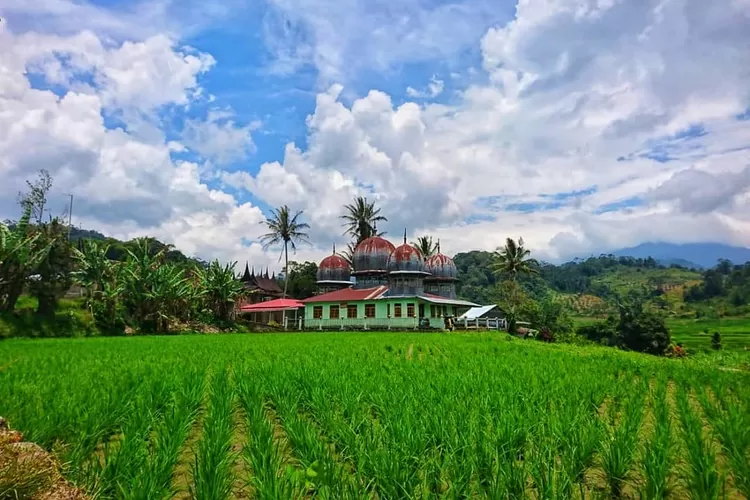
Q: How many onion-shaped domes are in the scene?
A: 4